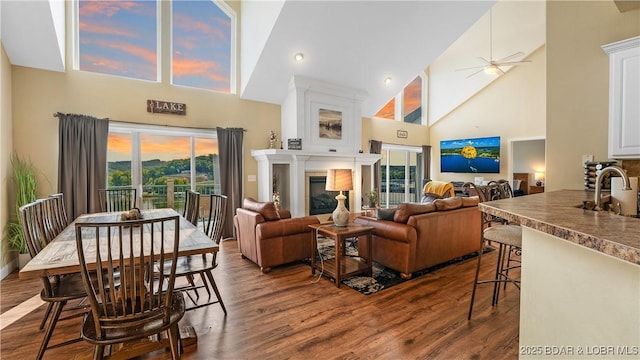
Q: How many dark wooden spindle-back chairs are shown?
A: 7